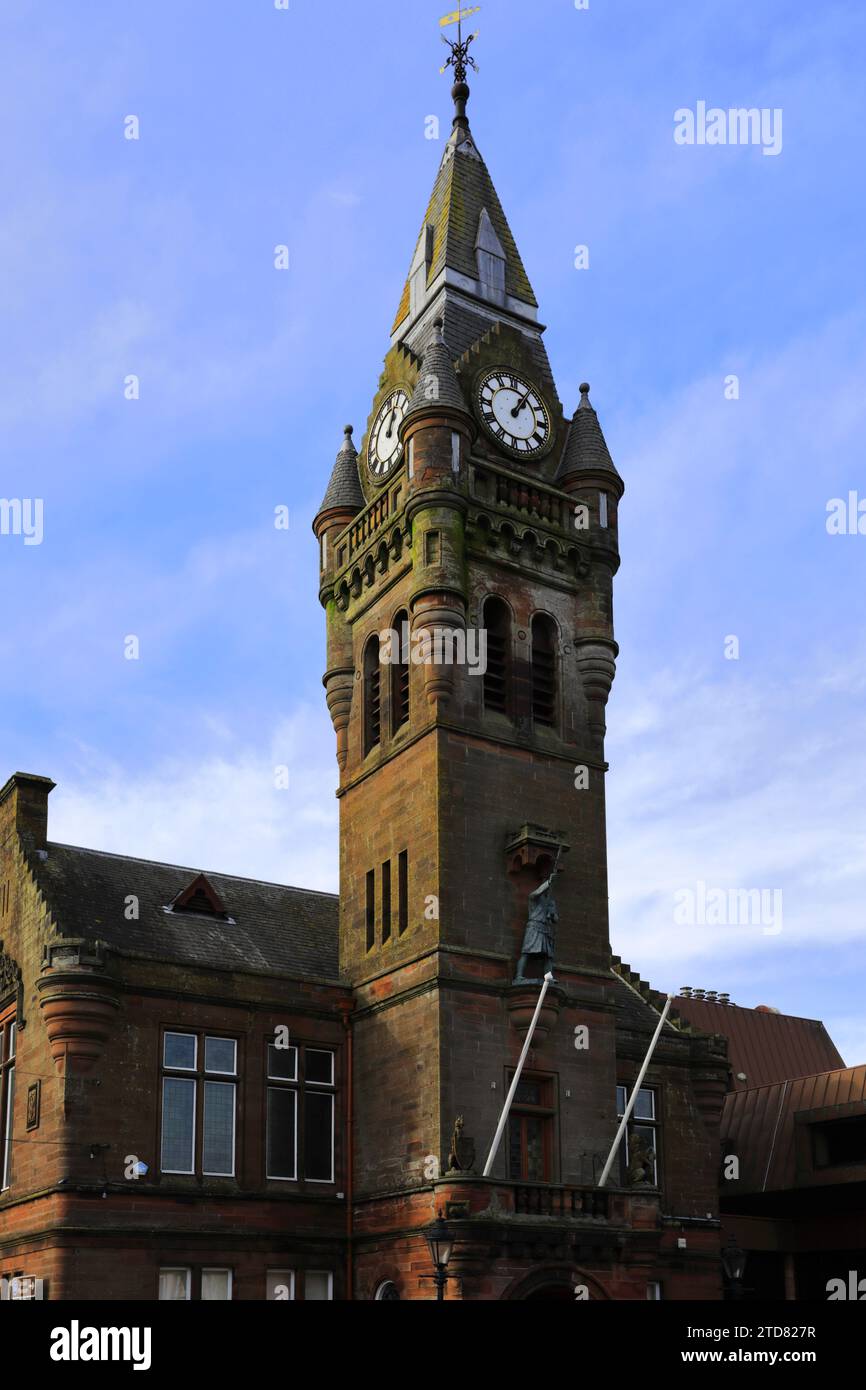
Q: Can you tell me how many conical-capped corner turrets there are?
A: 3